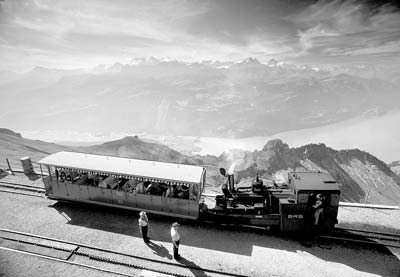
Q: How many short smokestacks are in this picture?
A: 1